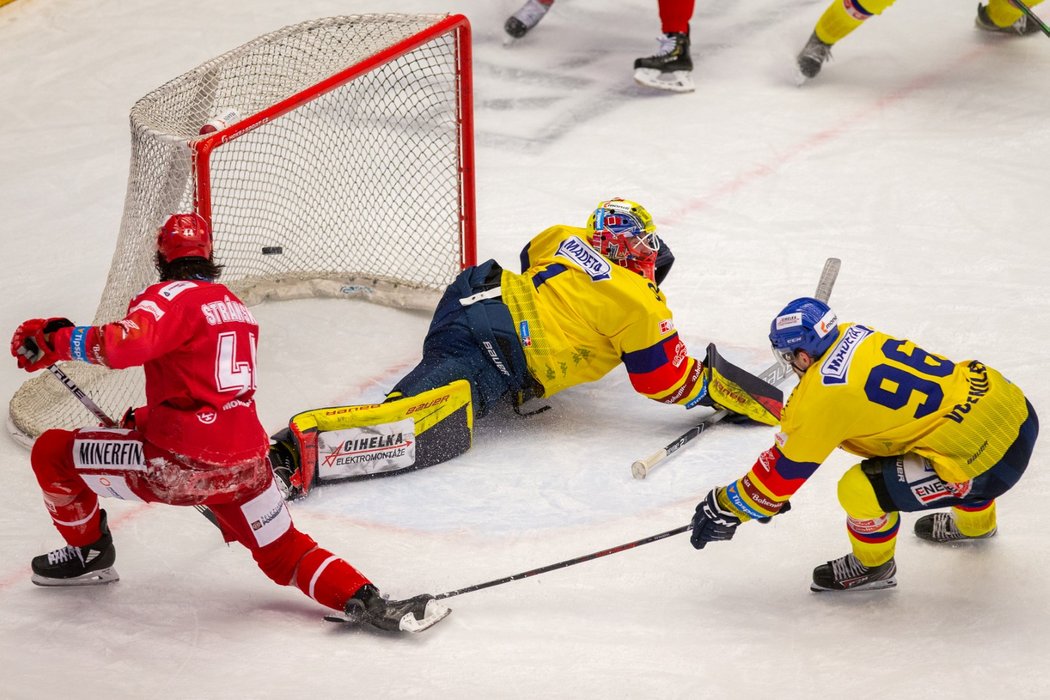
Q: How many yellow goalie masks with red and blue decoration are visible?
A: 1